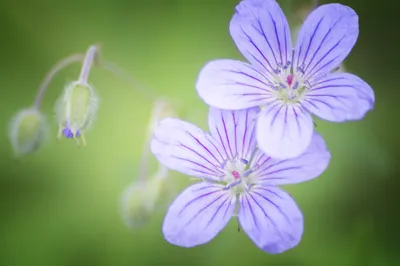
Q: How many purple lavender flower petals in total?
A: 10